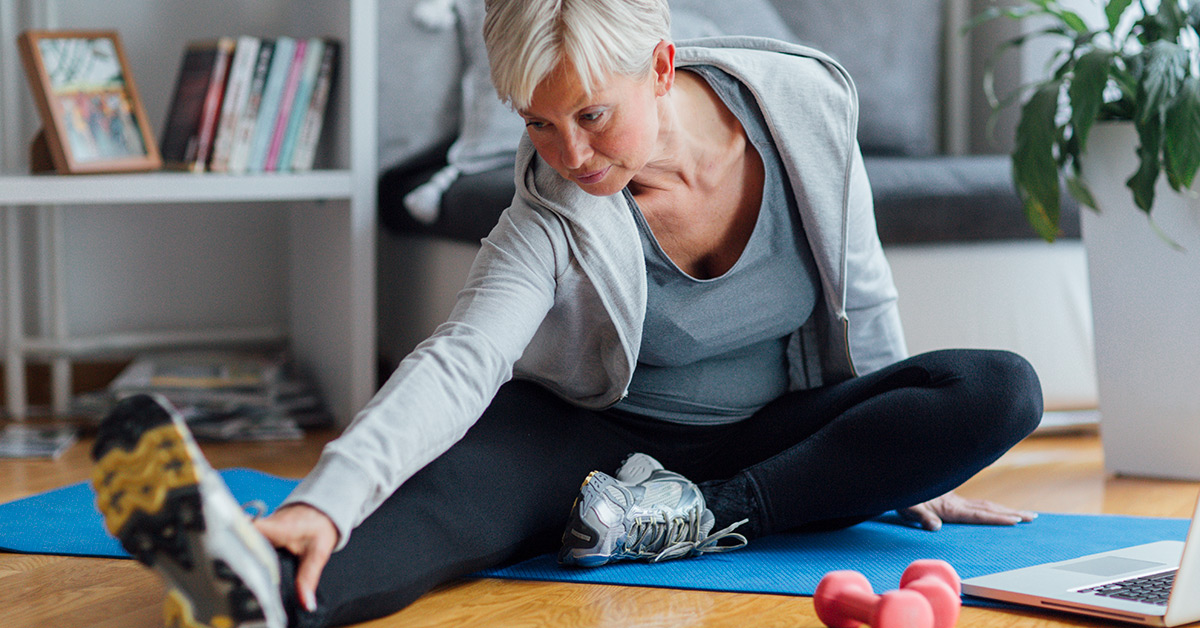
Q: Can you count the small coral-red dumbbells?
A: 2